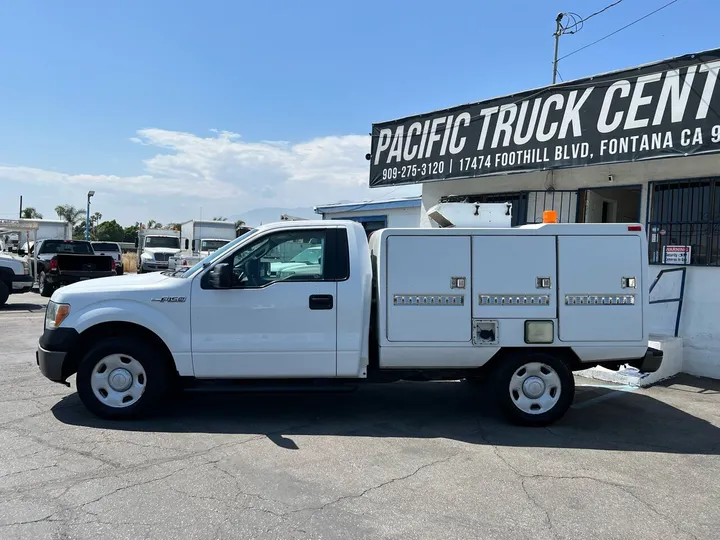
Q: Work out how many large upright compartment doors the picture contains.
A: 3